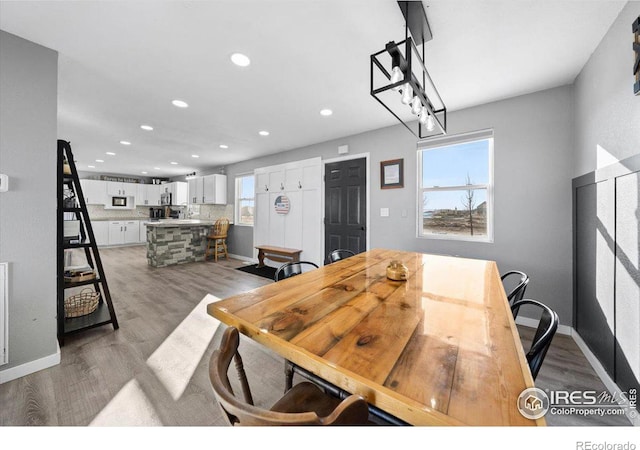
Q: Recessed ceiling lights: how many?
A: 14